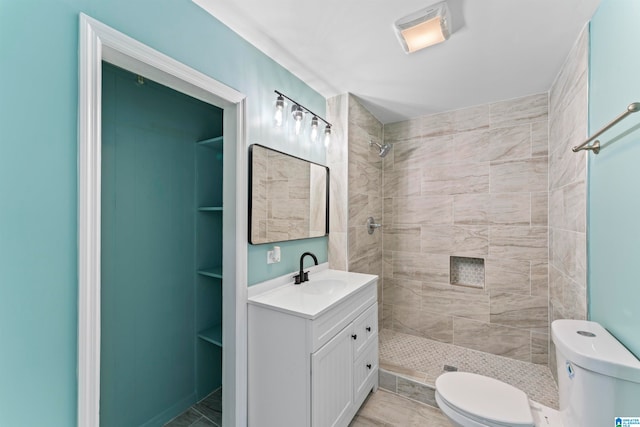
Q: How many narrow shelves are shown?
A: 4